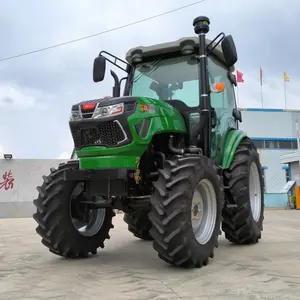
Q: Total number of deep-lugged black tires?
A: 4